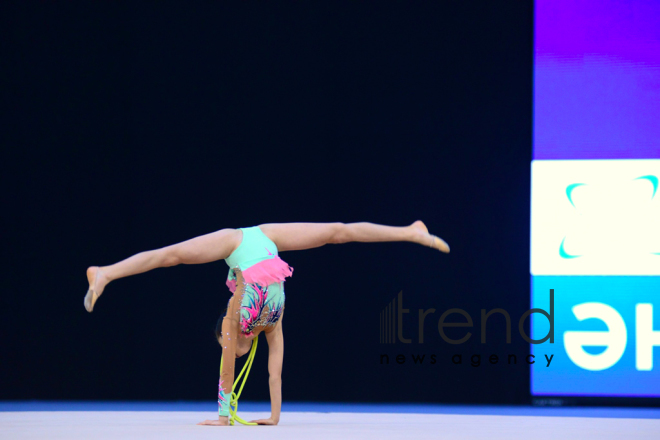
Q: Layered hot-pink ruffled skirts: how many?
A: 1